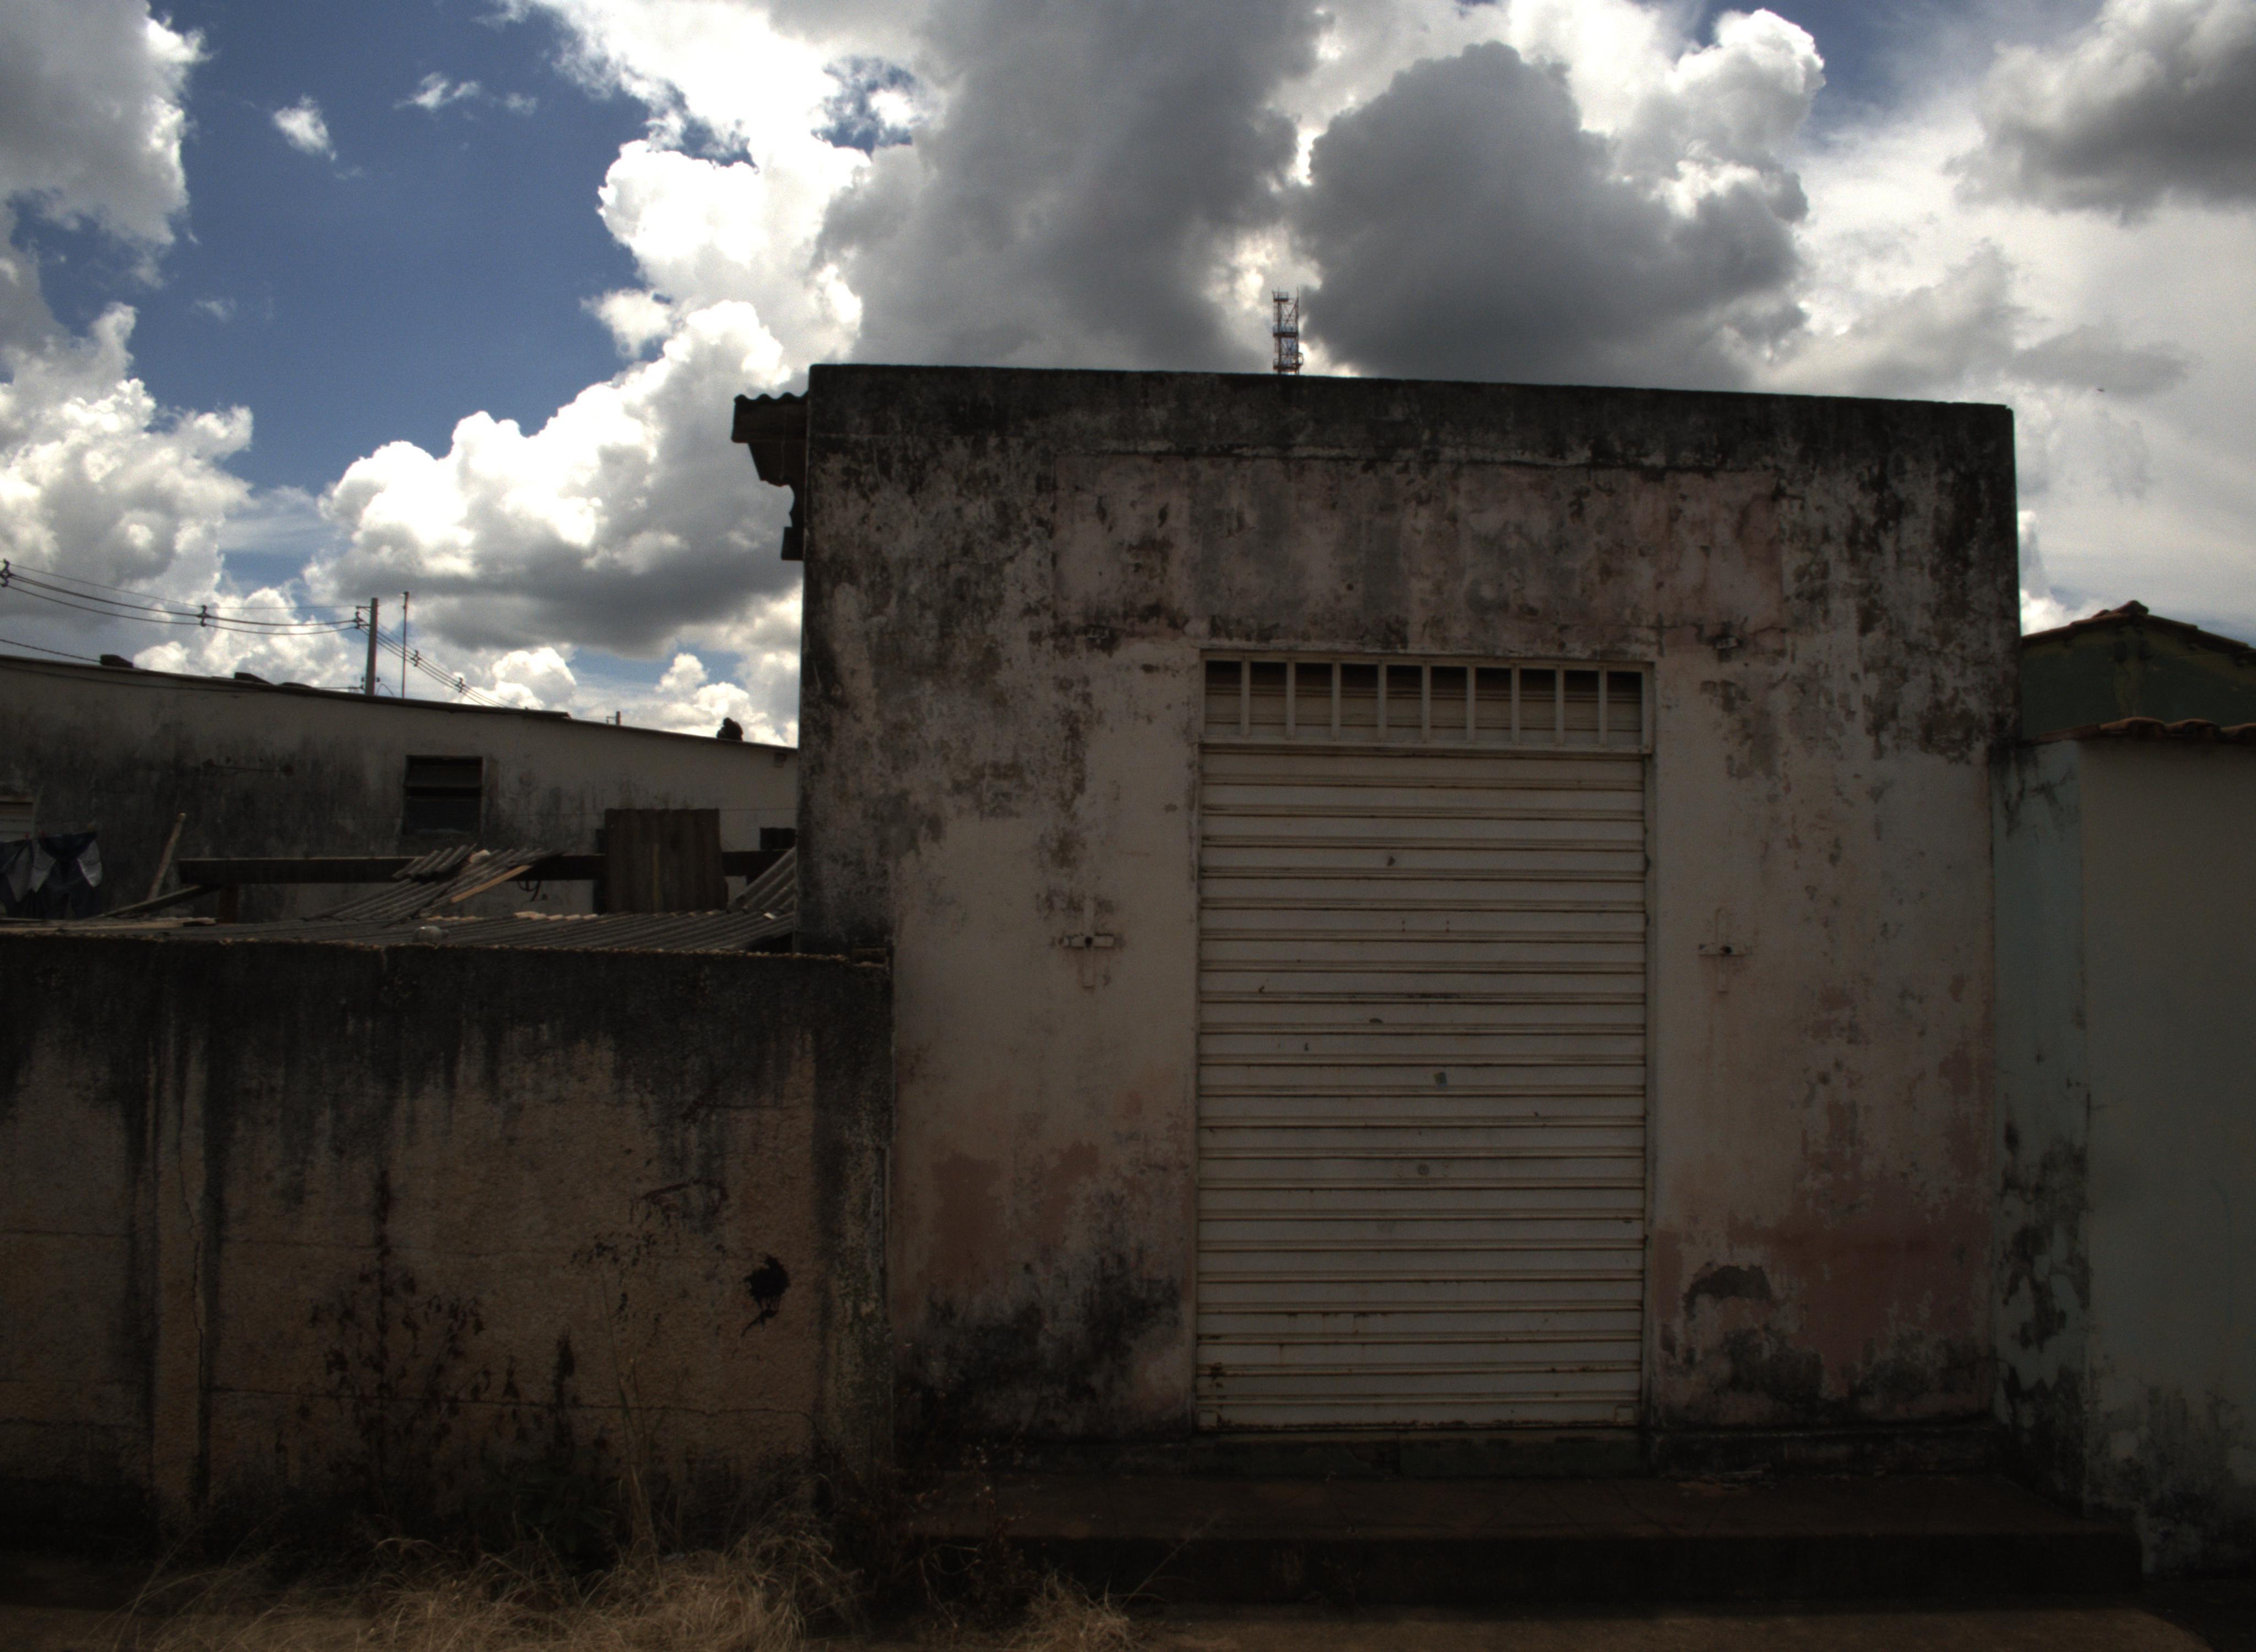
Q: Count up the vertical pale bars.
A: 9